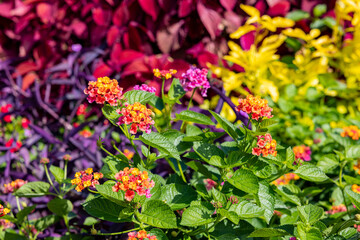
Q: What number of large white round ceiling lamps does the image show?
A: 0